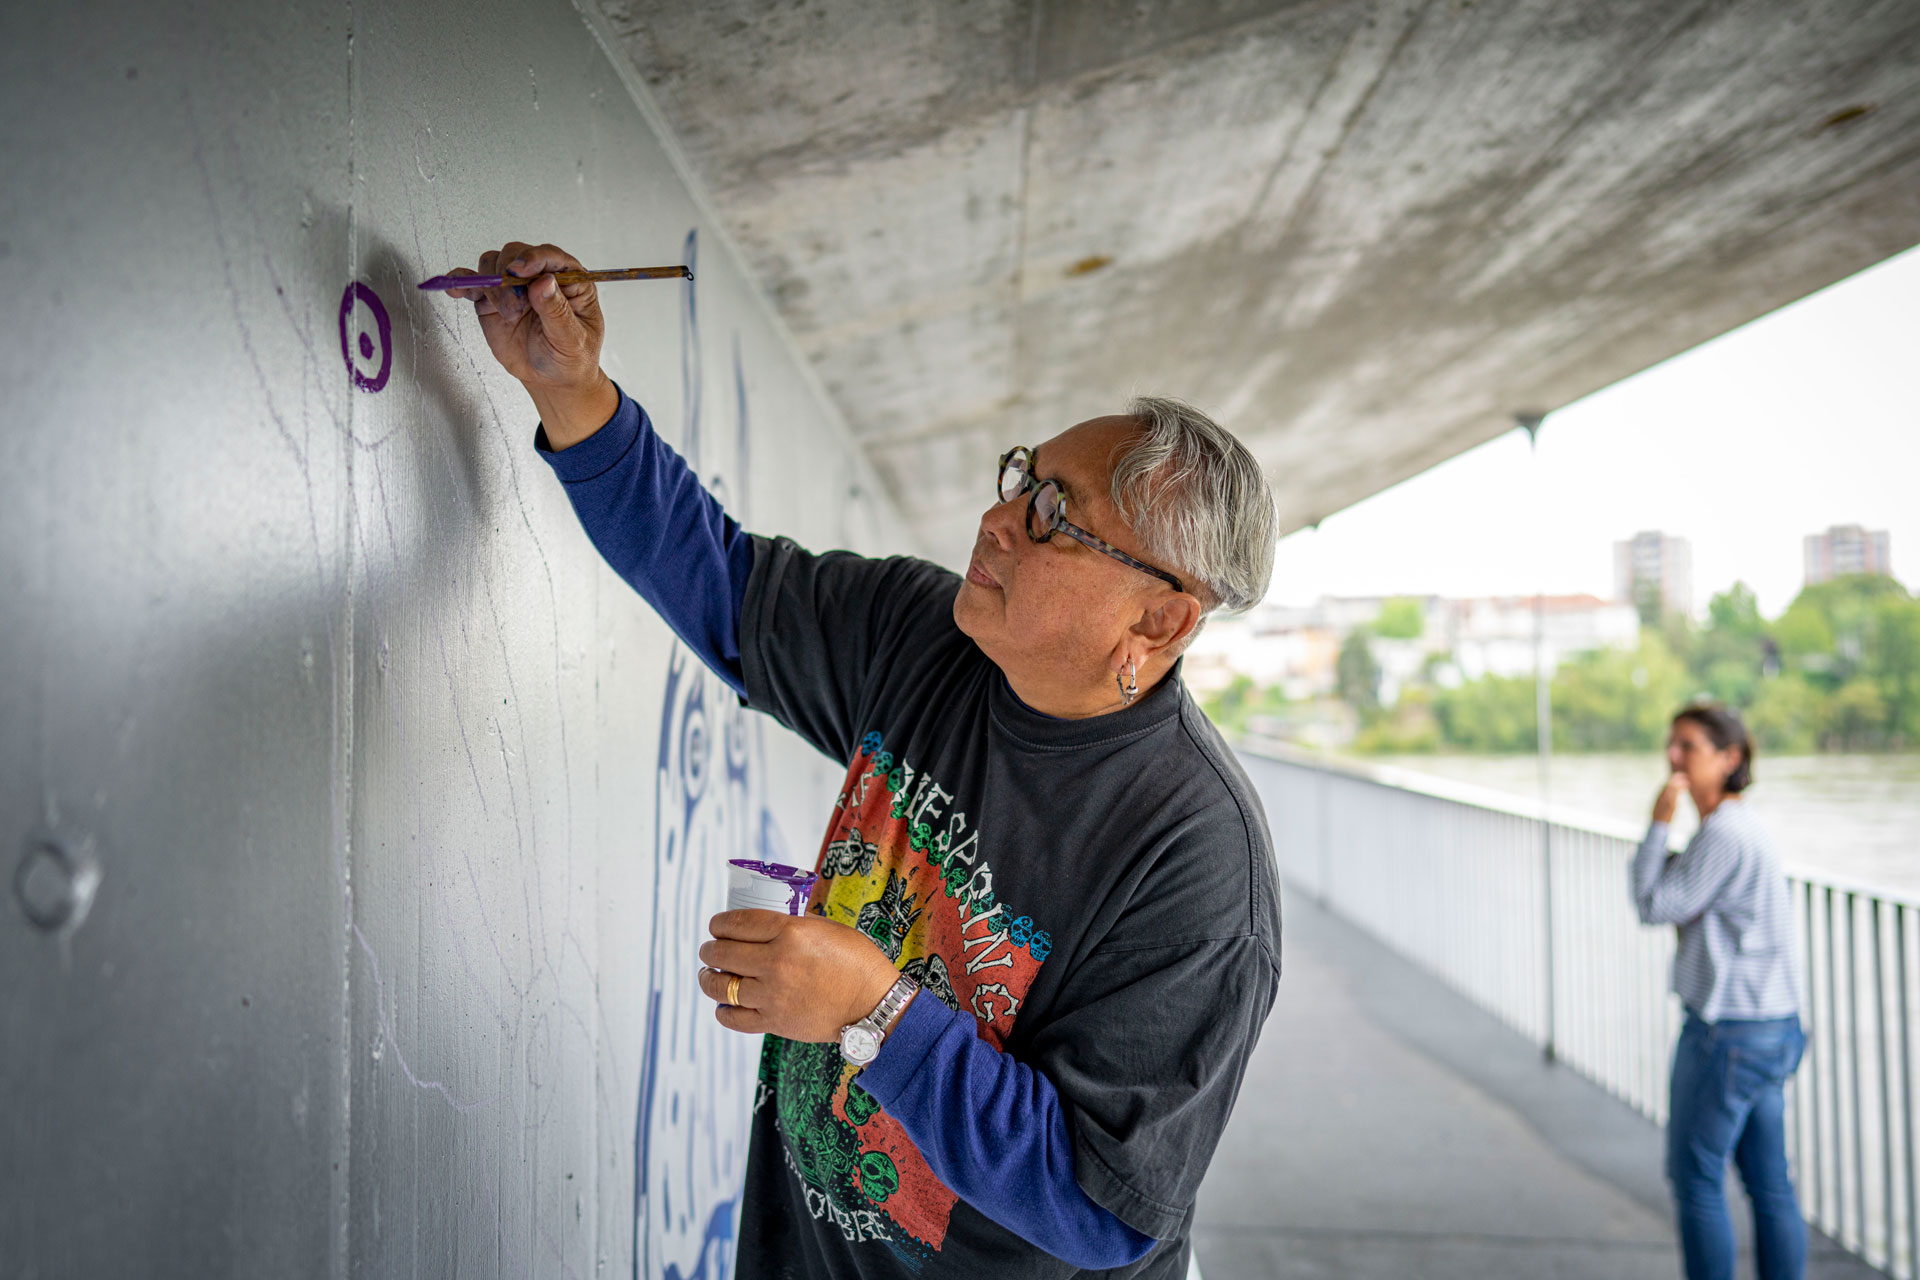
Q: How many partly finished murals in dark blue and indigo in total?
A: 1